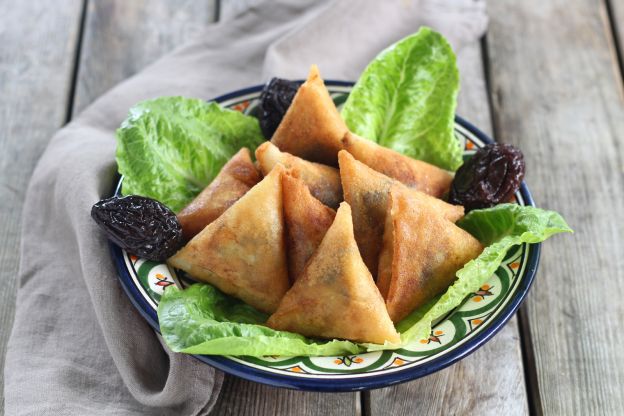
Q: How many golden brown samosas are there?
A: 9